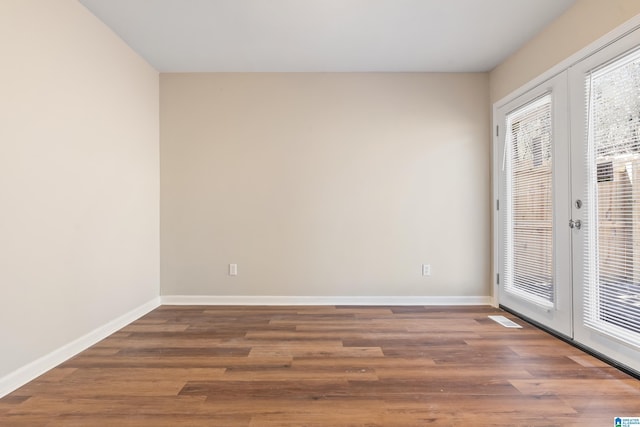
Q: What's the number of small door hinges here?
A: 3